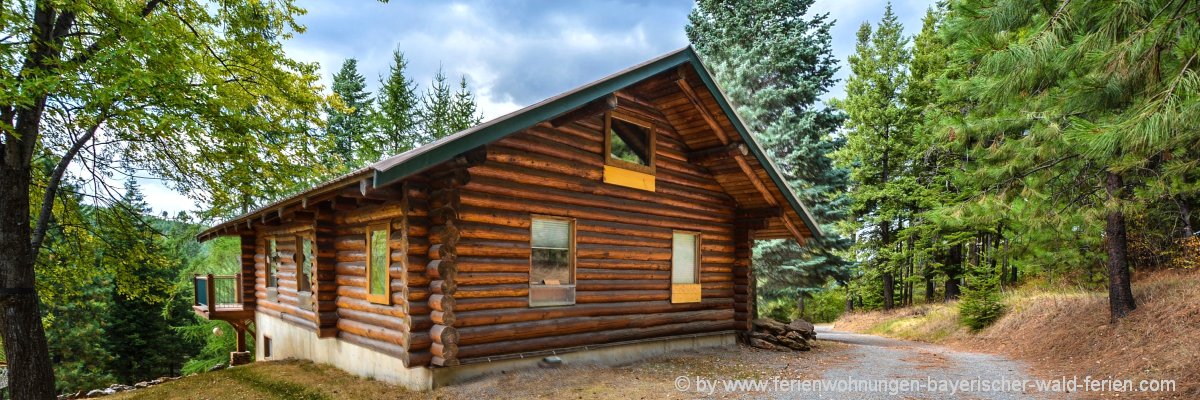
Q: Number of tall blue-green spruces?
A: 1